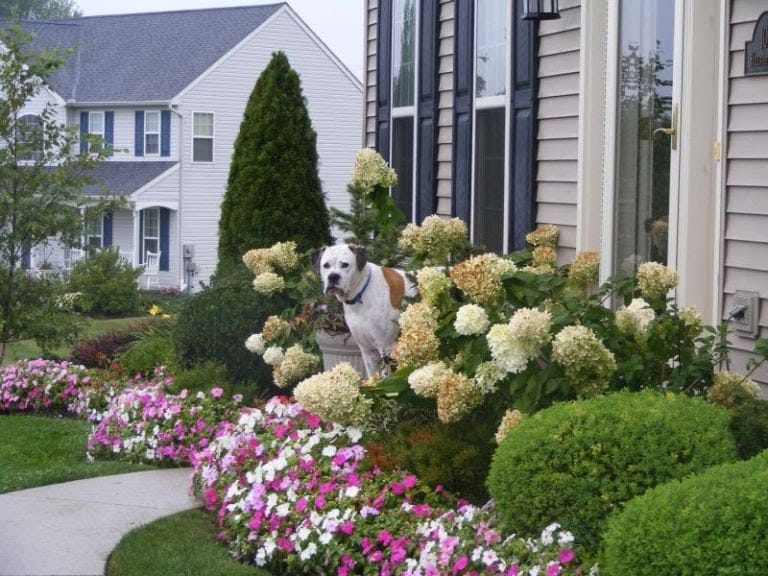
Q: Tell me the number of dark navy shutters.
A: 4